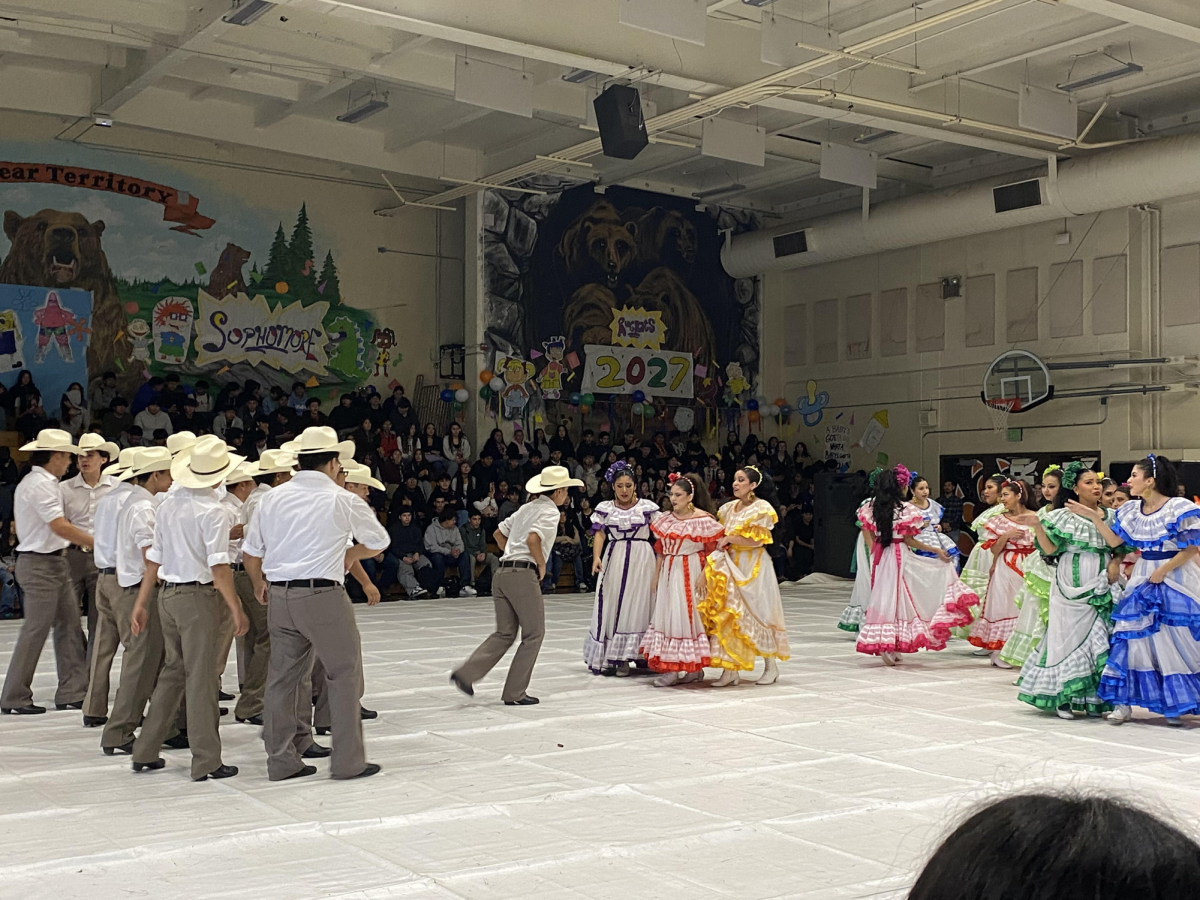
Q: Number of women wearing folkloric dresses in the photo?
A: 13